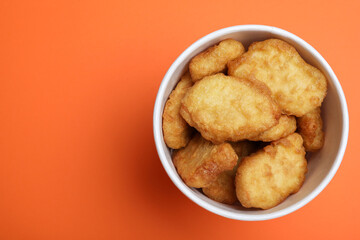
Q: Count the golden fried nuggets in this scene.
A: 9